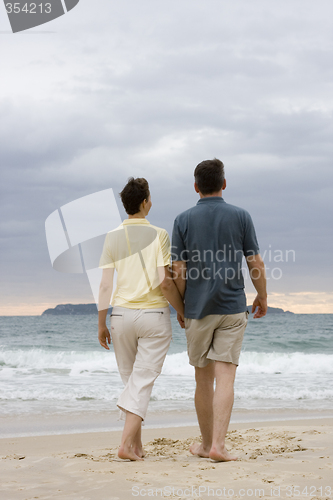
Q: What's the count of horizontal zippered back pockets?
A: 2